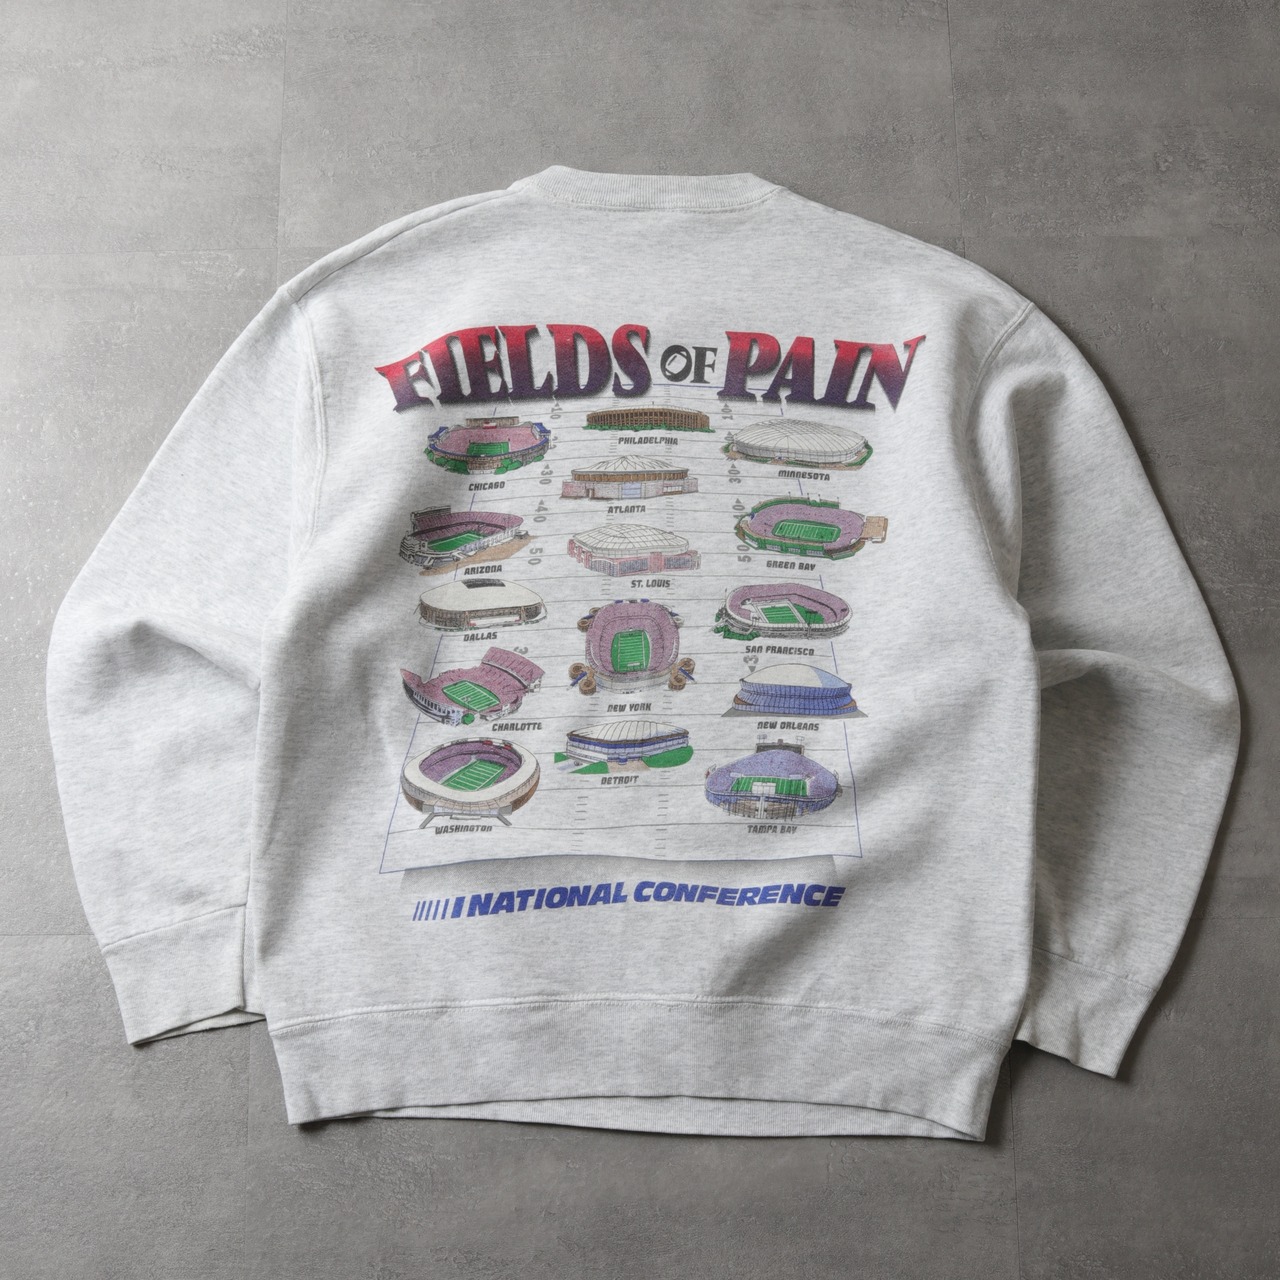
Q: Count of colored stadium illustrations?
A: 15